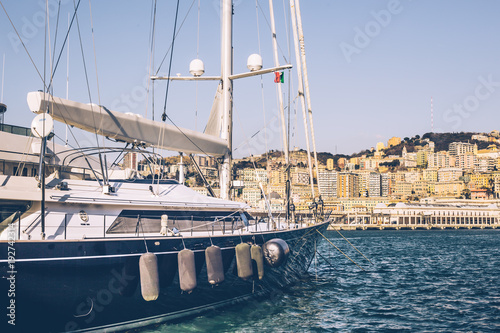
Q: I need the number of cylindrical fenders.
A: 5